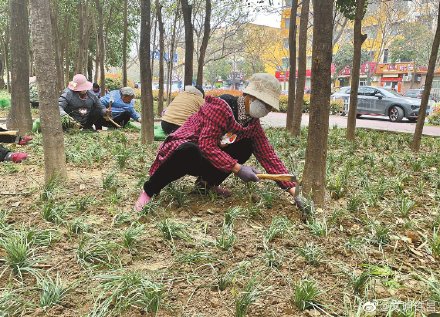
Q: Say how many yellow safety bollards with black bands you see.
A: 0